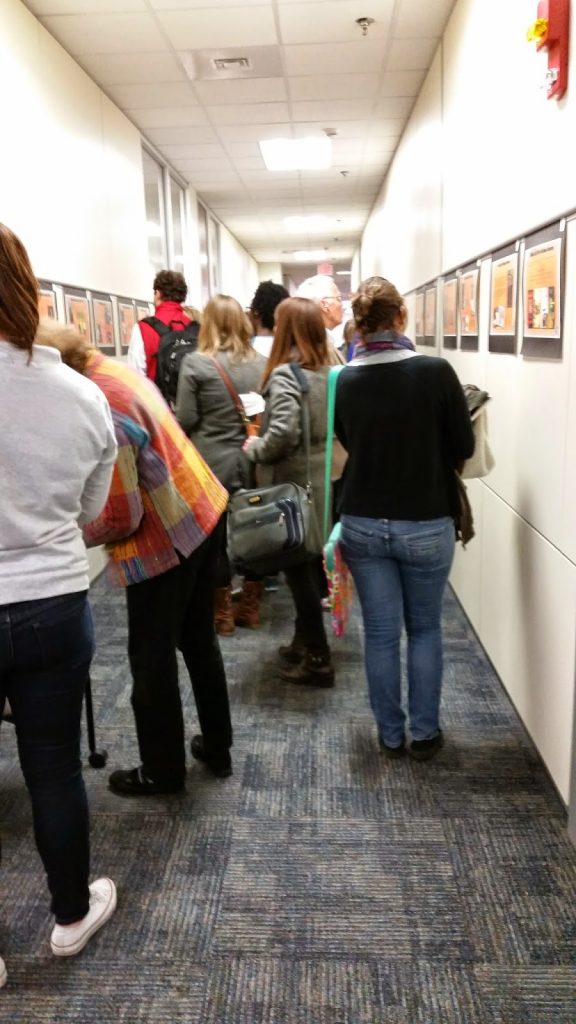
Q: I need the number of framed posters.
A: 11